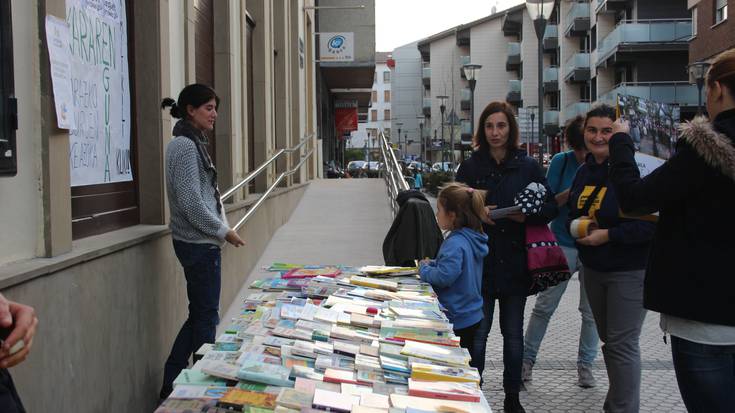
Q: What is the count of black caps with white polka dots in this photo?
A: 1